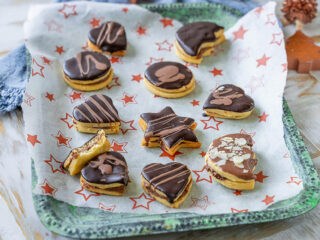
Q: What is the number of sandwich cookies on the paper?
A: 11